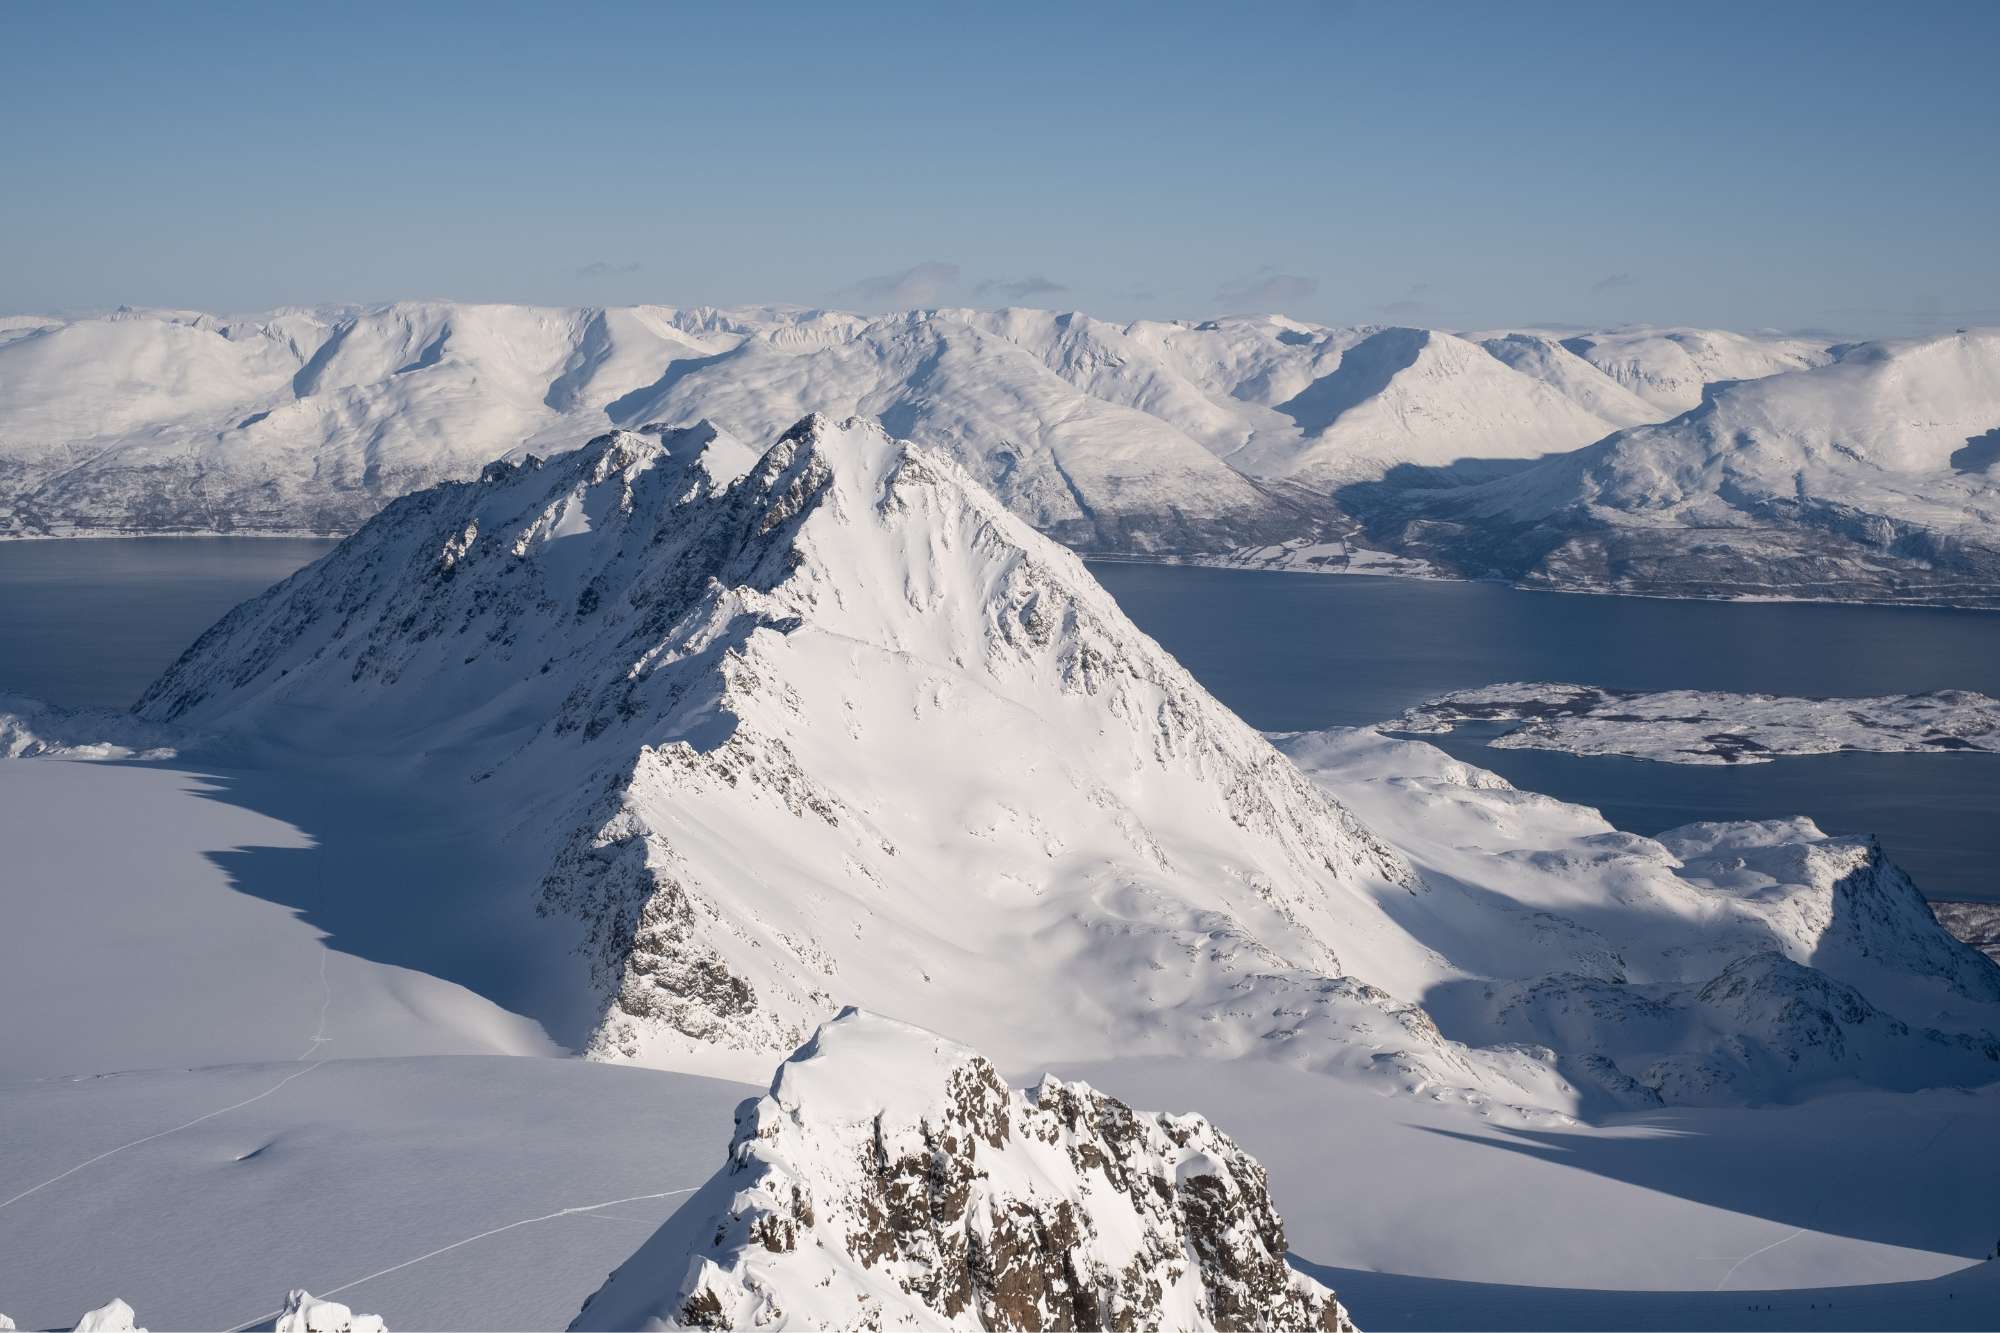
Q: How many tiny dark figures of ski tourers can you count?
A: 6